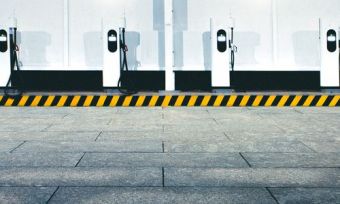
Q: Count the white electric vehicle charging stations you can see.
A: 4